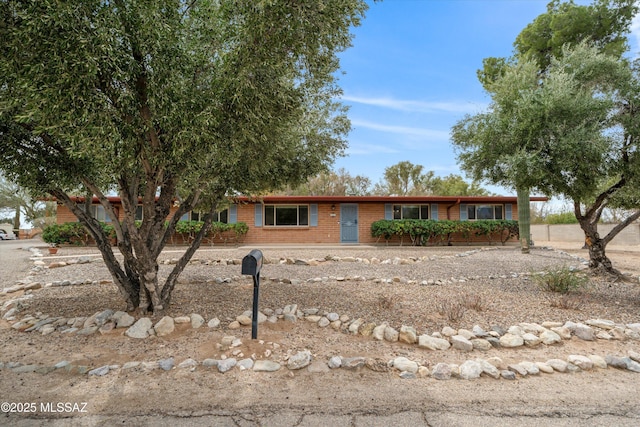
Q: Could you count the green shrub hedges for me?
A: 2